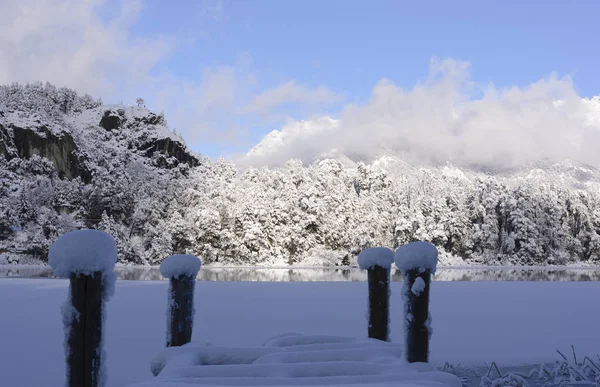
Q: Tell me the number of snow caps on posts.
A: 4